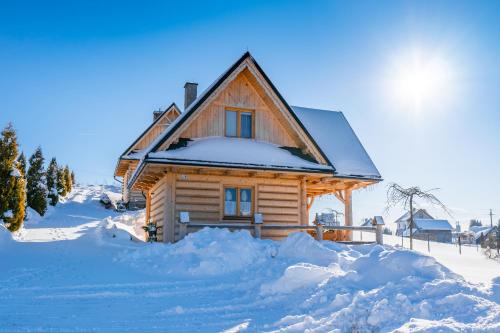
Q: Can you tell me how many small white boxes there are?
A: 2